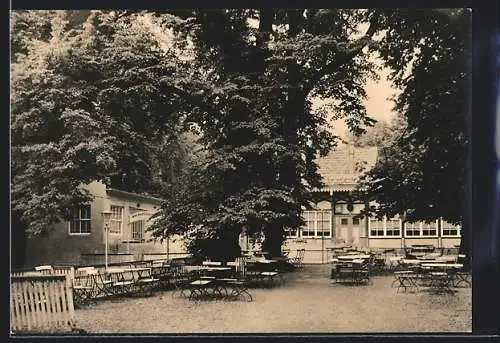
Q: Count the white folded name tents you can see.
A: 0